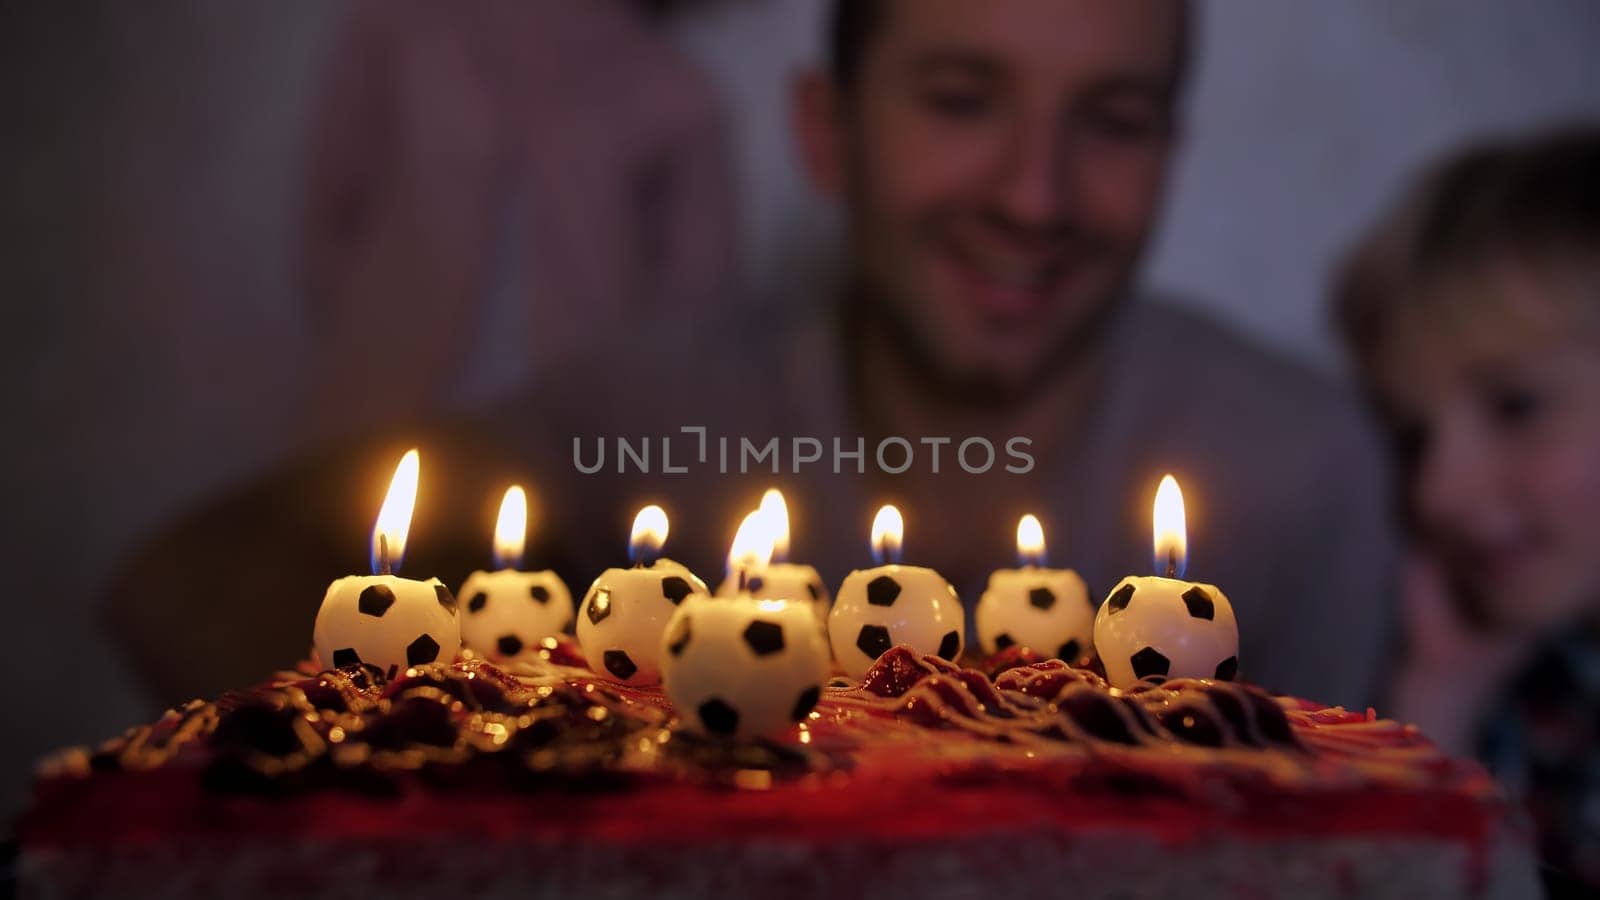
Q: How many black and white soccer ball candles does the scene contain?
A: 8